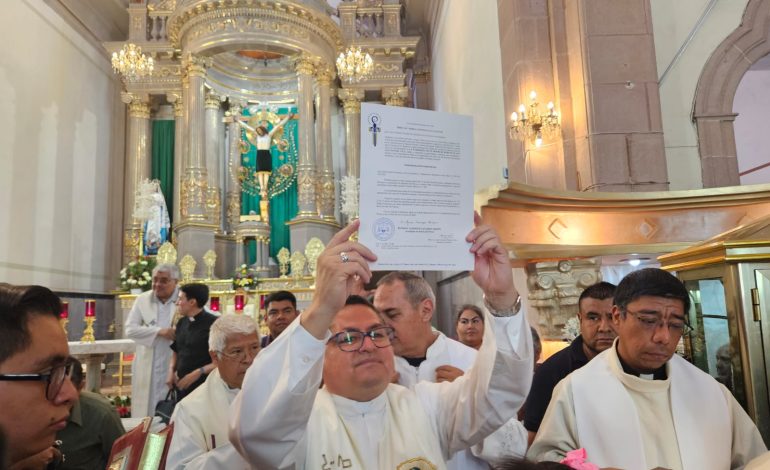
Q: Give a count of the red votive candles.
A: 5